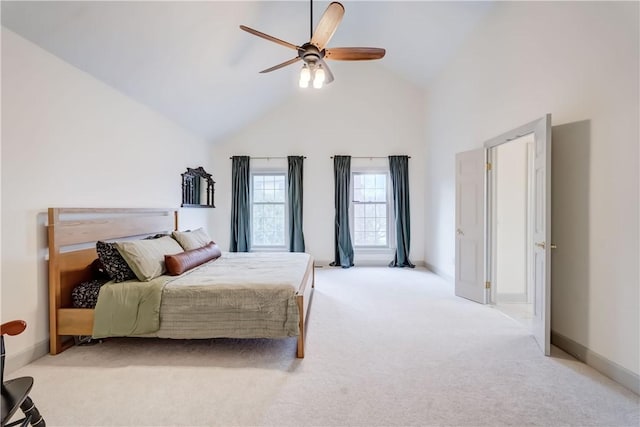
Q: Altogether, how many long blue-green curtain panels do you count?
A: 4